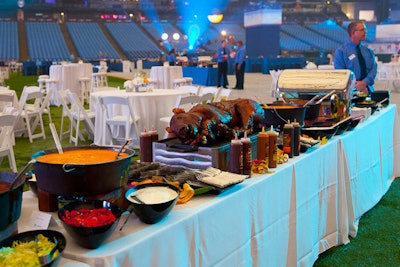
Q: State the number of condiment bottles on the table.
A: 8